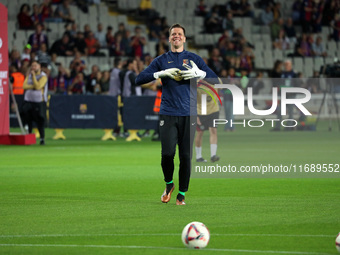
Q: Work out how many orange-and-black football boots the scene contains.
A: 2